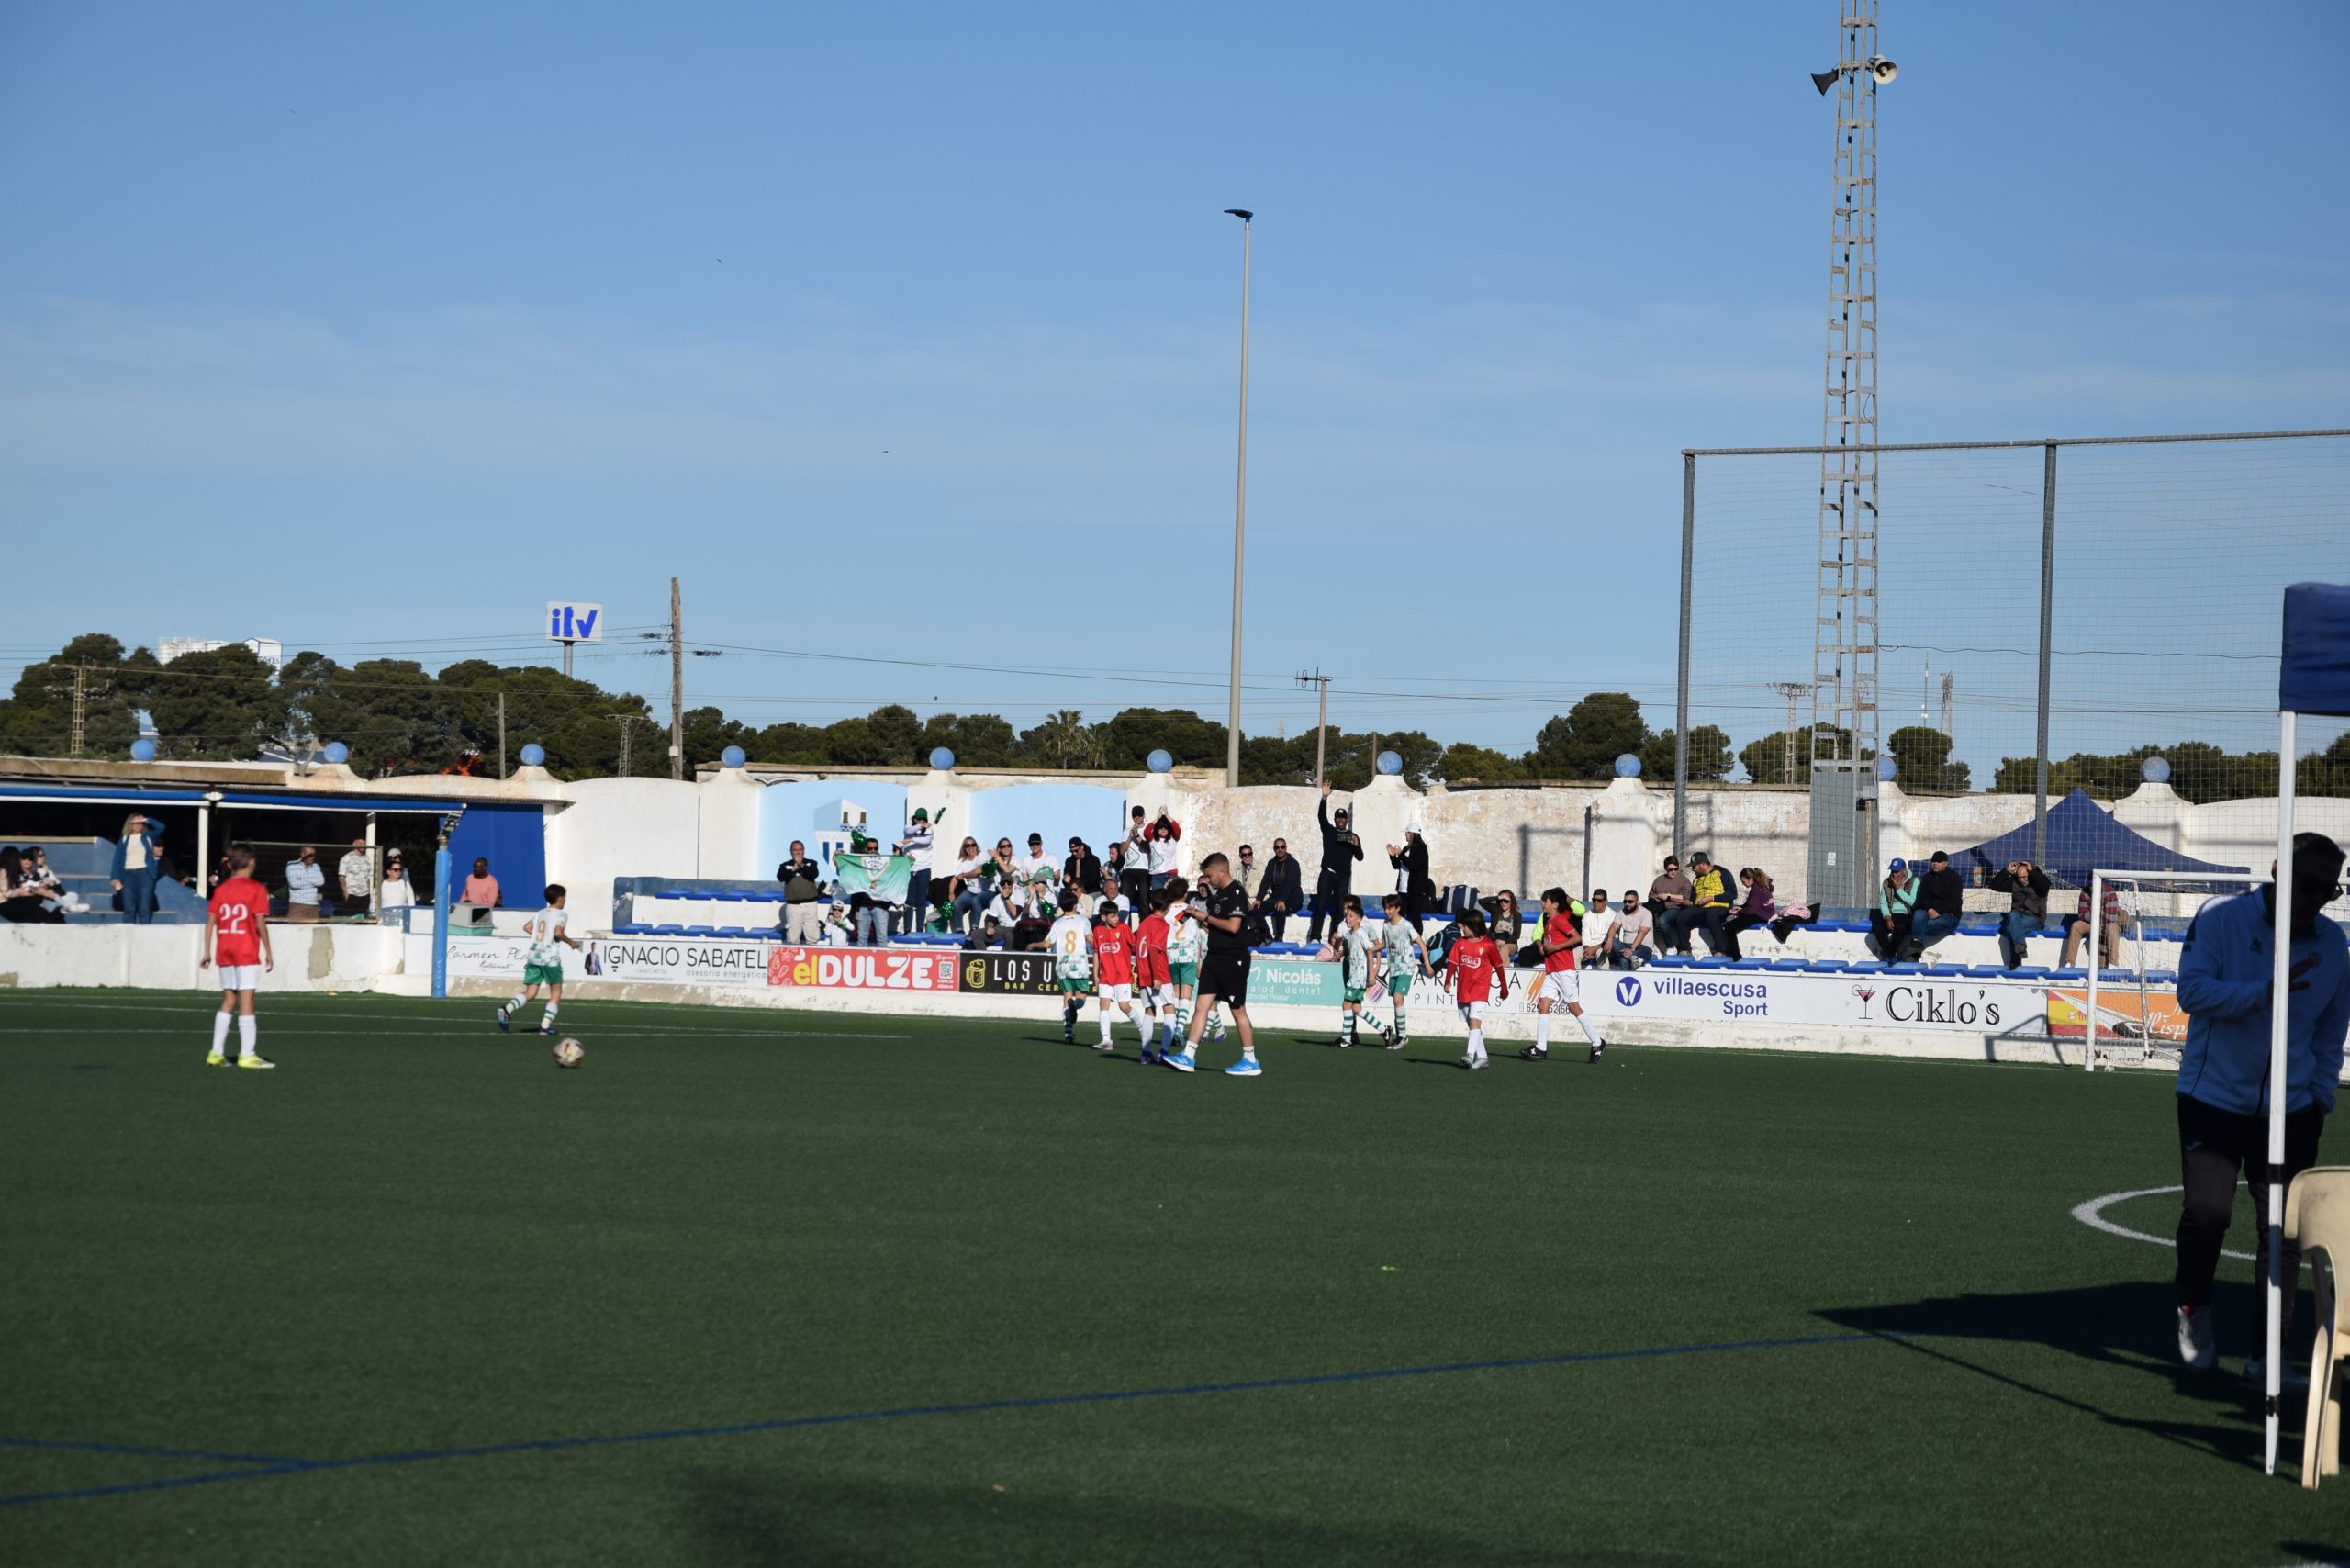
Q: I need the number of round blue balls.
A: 10